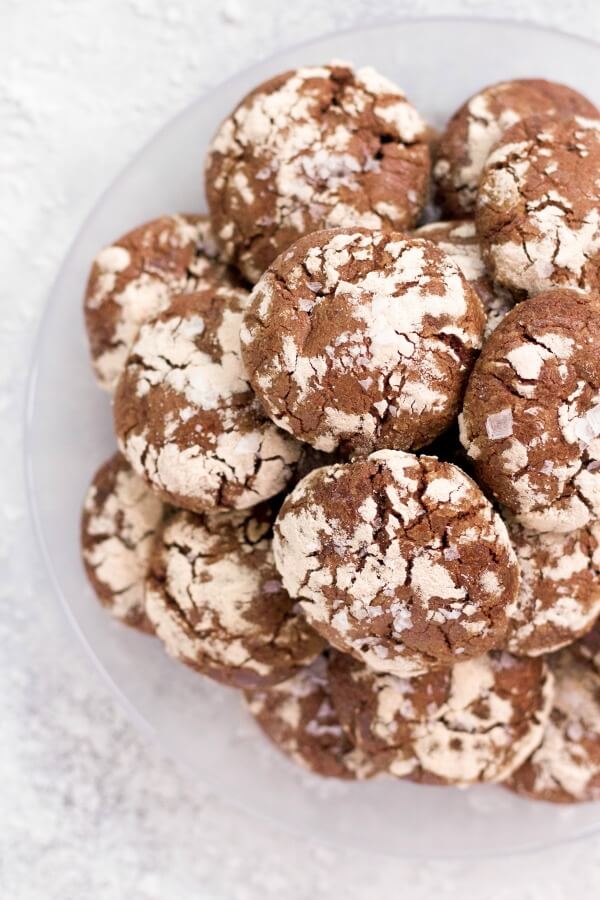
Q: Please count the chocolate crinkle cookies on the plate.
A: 15